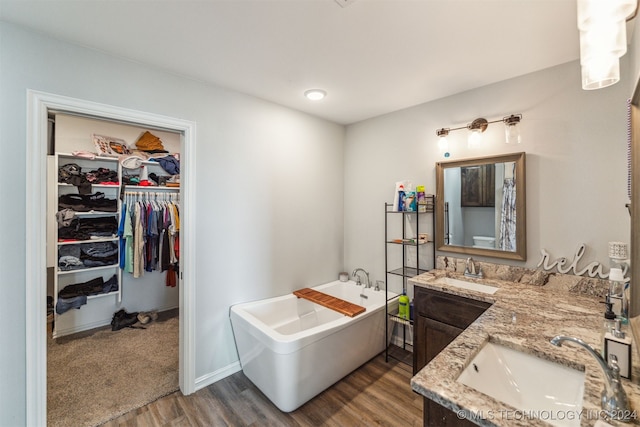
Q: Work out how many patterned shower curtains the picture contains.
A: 1